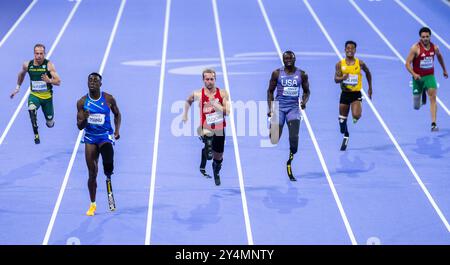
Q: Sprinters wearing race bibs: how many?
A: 6